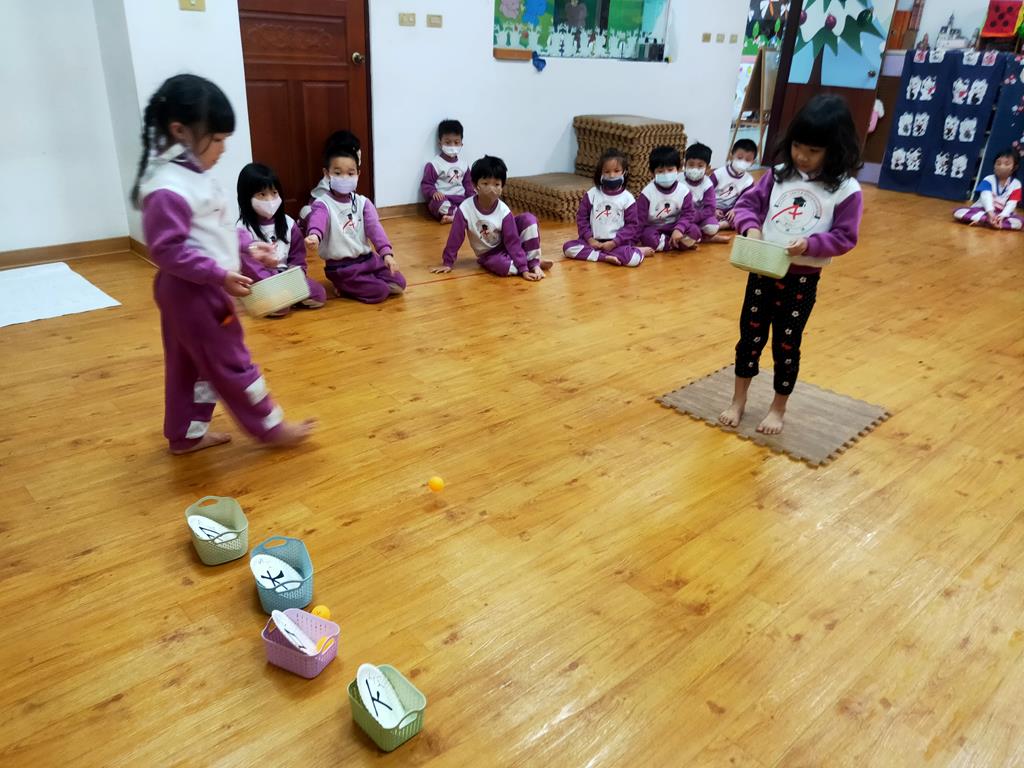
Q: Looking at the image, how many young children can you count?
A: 12